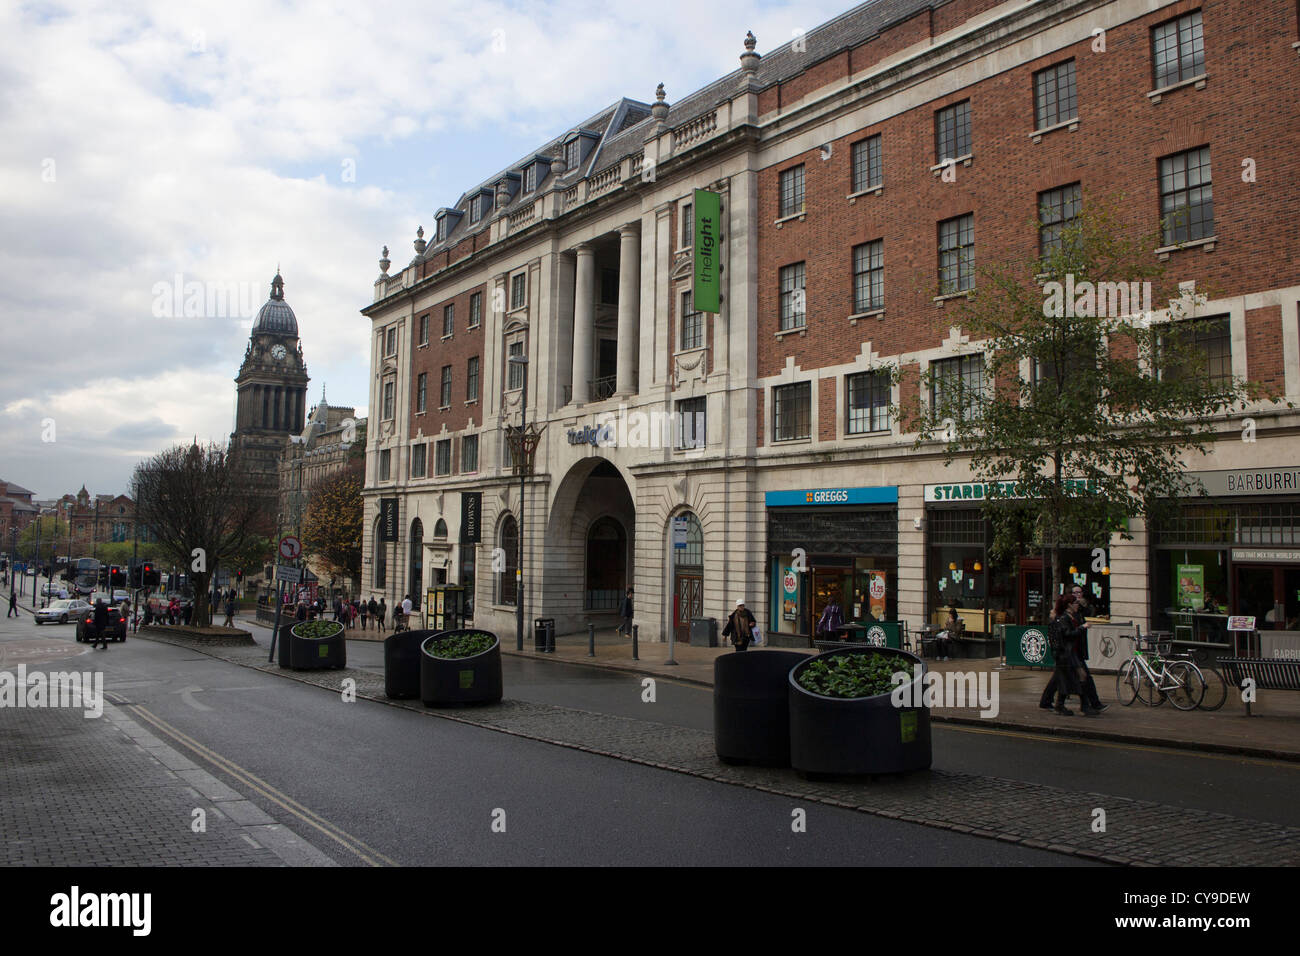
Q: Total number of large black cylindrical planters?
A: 6